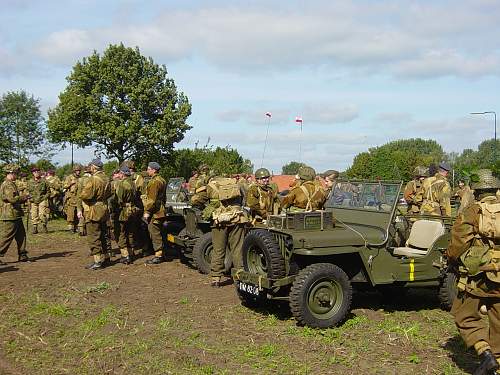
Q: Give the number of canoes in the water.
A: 0